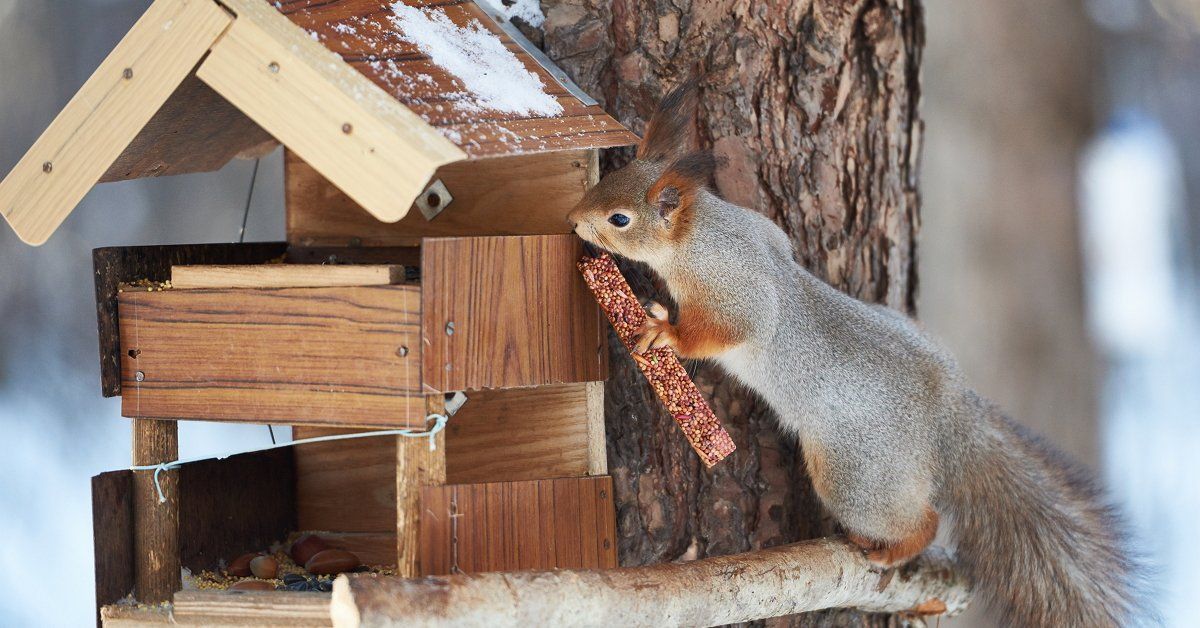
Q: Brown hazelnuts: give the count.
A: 5